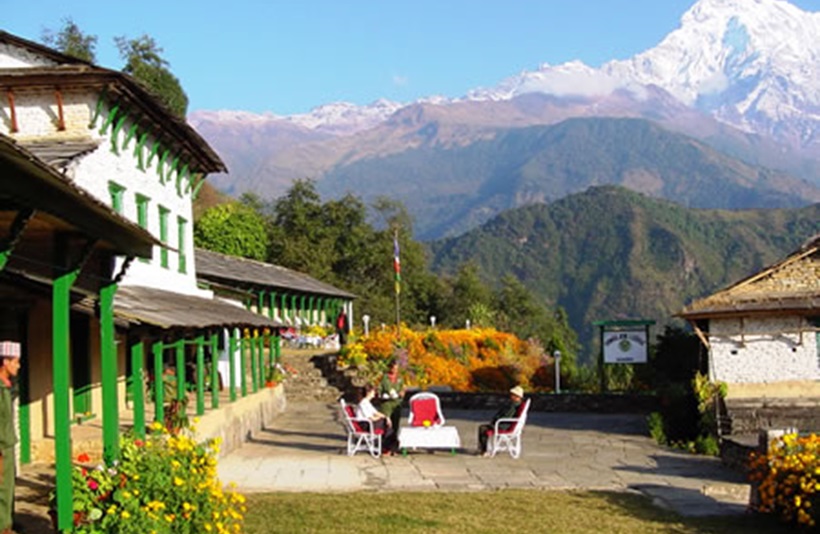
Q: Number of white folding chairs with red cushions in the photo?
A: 3